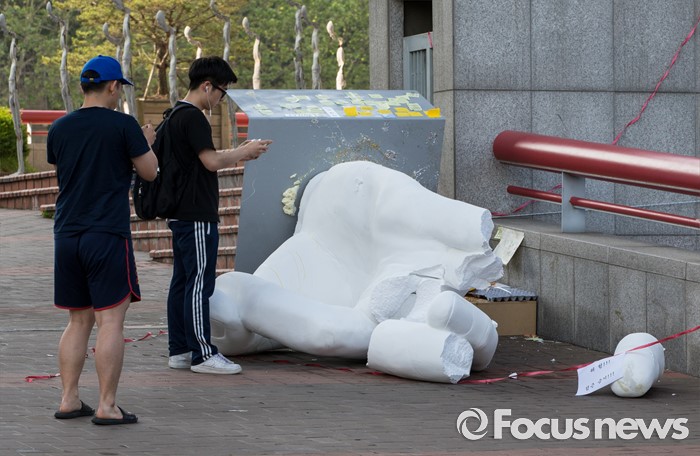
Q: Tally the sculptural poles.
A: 11